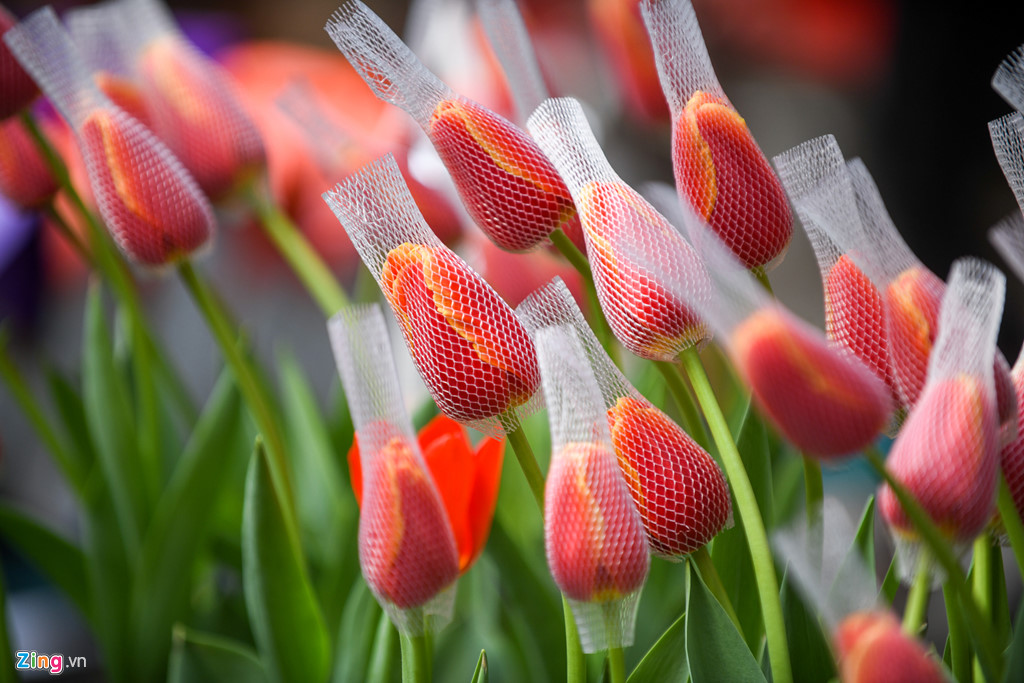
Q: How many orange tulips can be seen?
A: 1